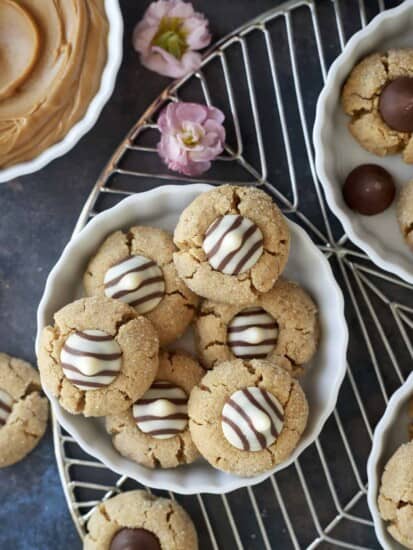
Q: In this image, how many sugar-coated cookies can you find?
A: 11